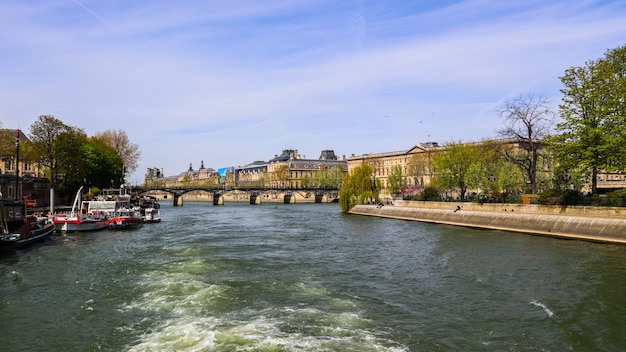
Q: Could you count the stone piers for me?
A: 5